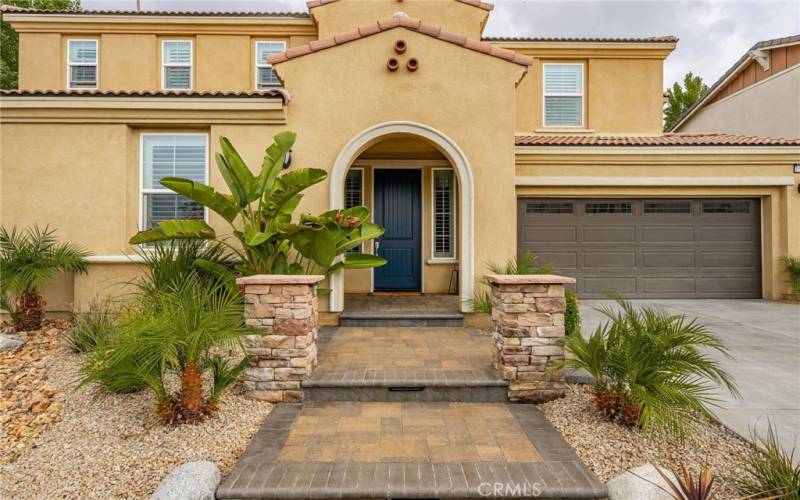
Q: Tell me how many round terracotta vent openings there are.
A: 3